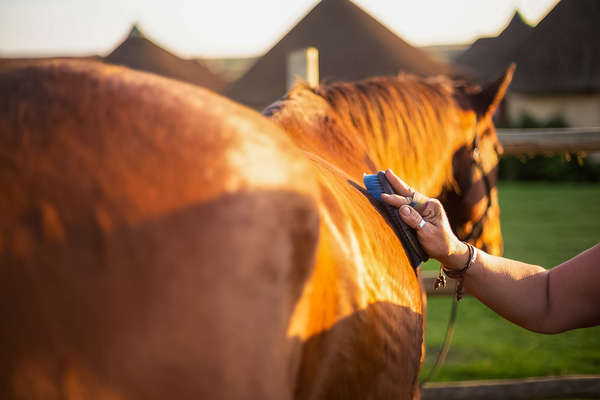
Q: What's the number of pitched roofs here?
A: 4